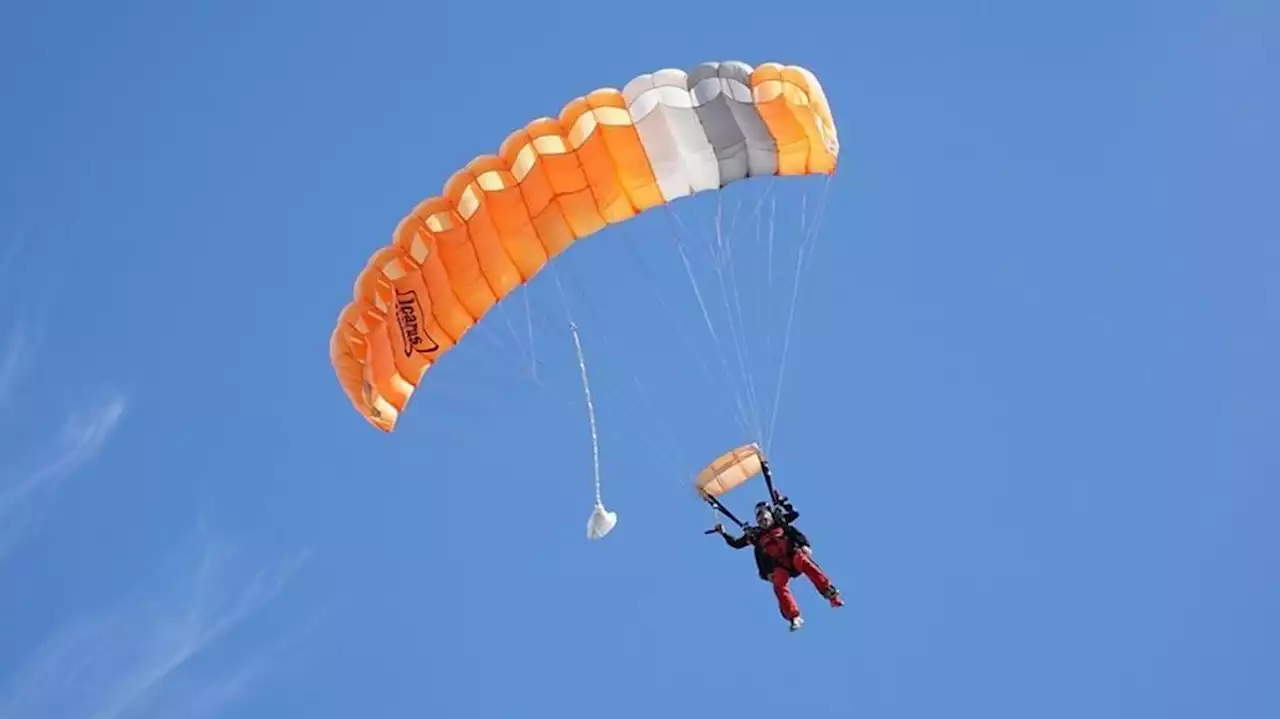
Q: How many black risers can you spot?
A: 2